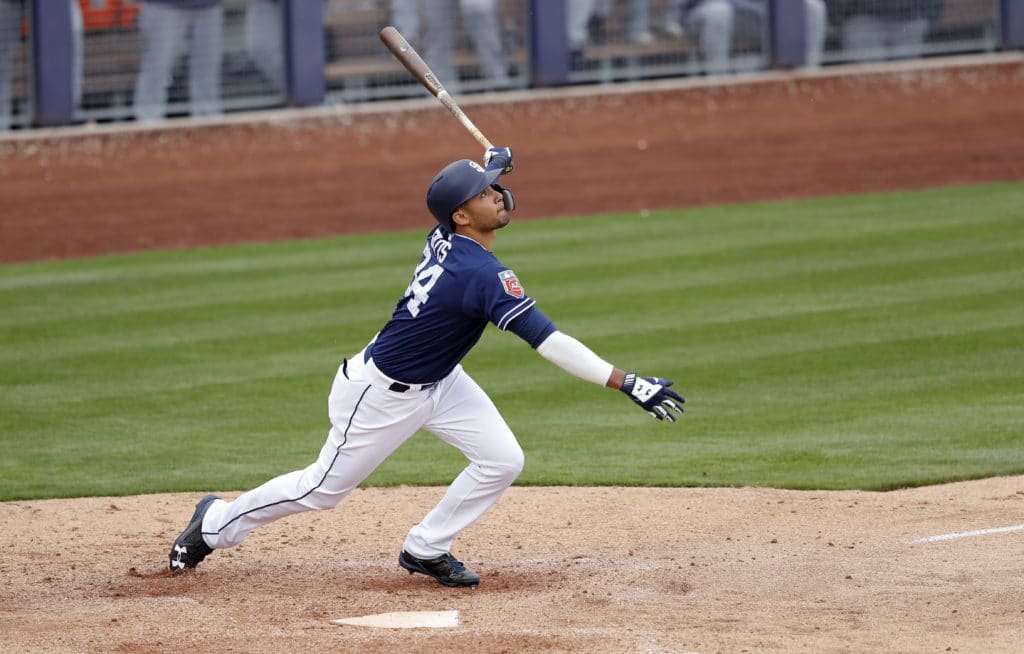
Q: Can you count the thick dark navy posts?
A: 5